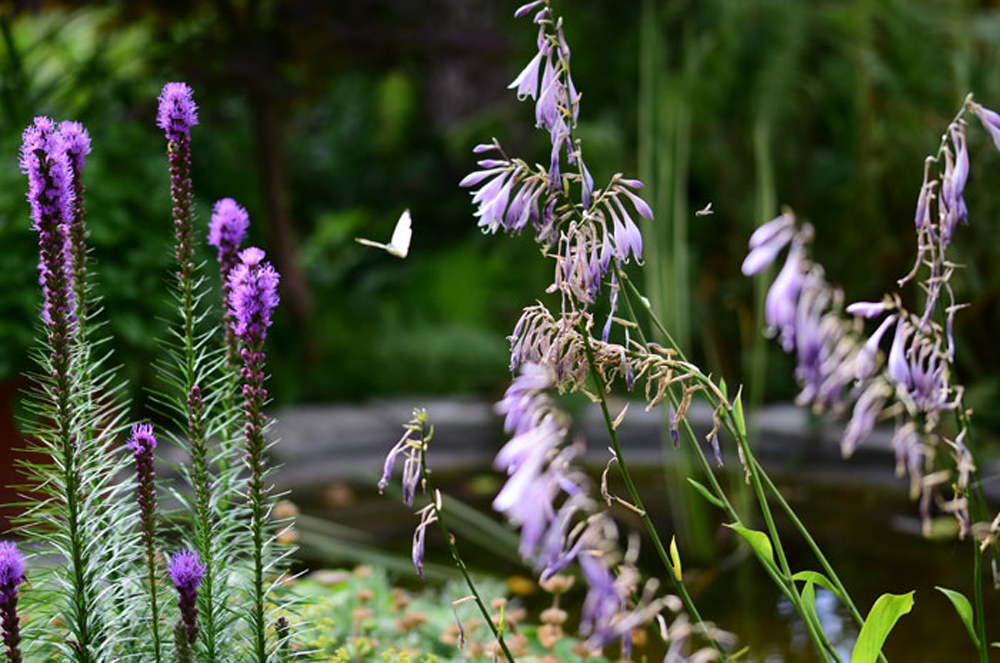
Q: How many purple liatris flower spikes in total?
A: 8